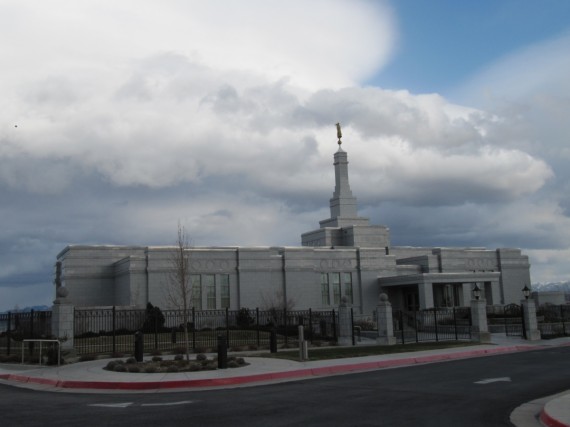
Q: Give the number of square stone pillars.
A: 5